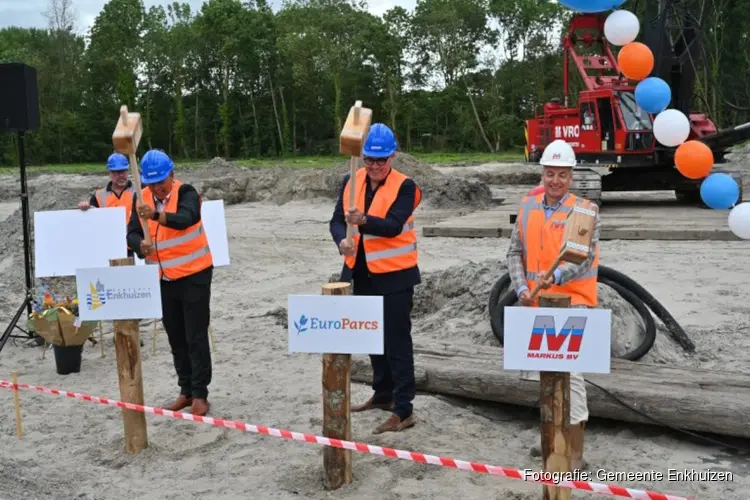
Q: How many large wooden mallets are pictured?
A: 3